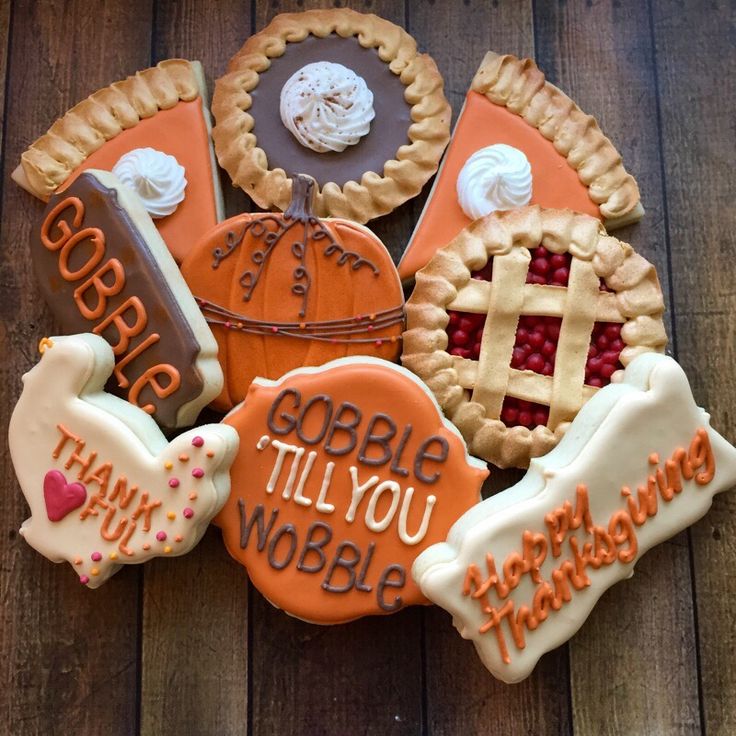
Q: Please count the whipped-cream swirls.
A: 3